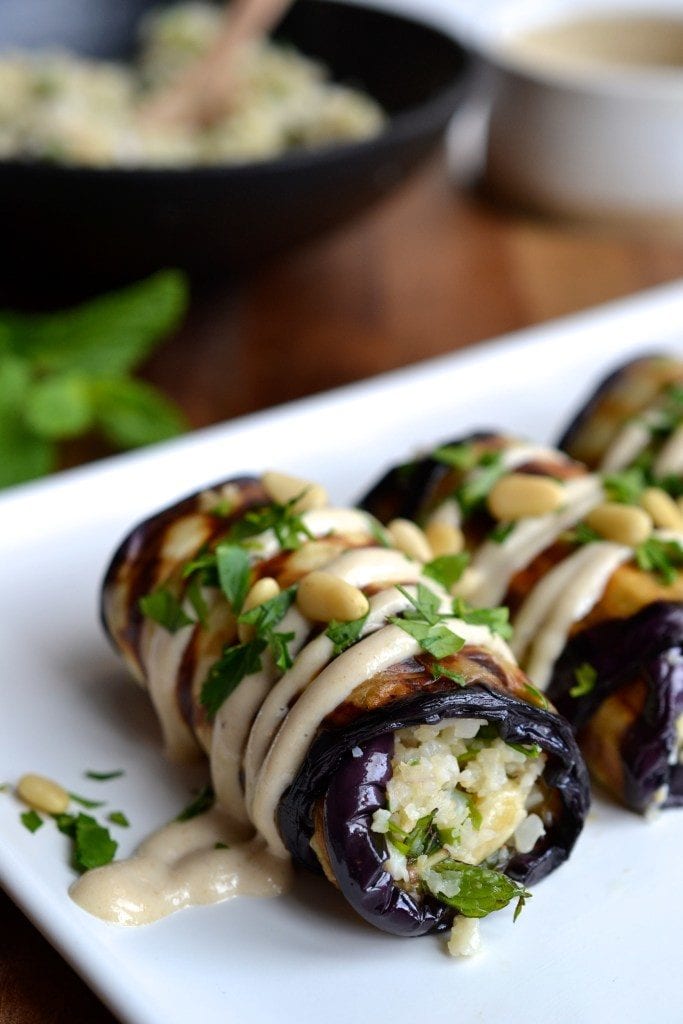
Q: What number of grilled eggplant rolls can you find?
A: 3